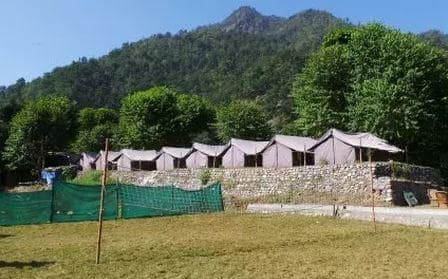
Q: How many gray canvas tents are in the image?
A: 8